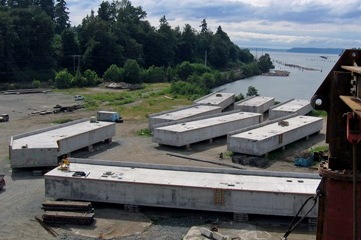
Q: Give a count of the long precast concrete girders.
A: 8